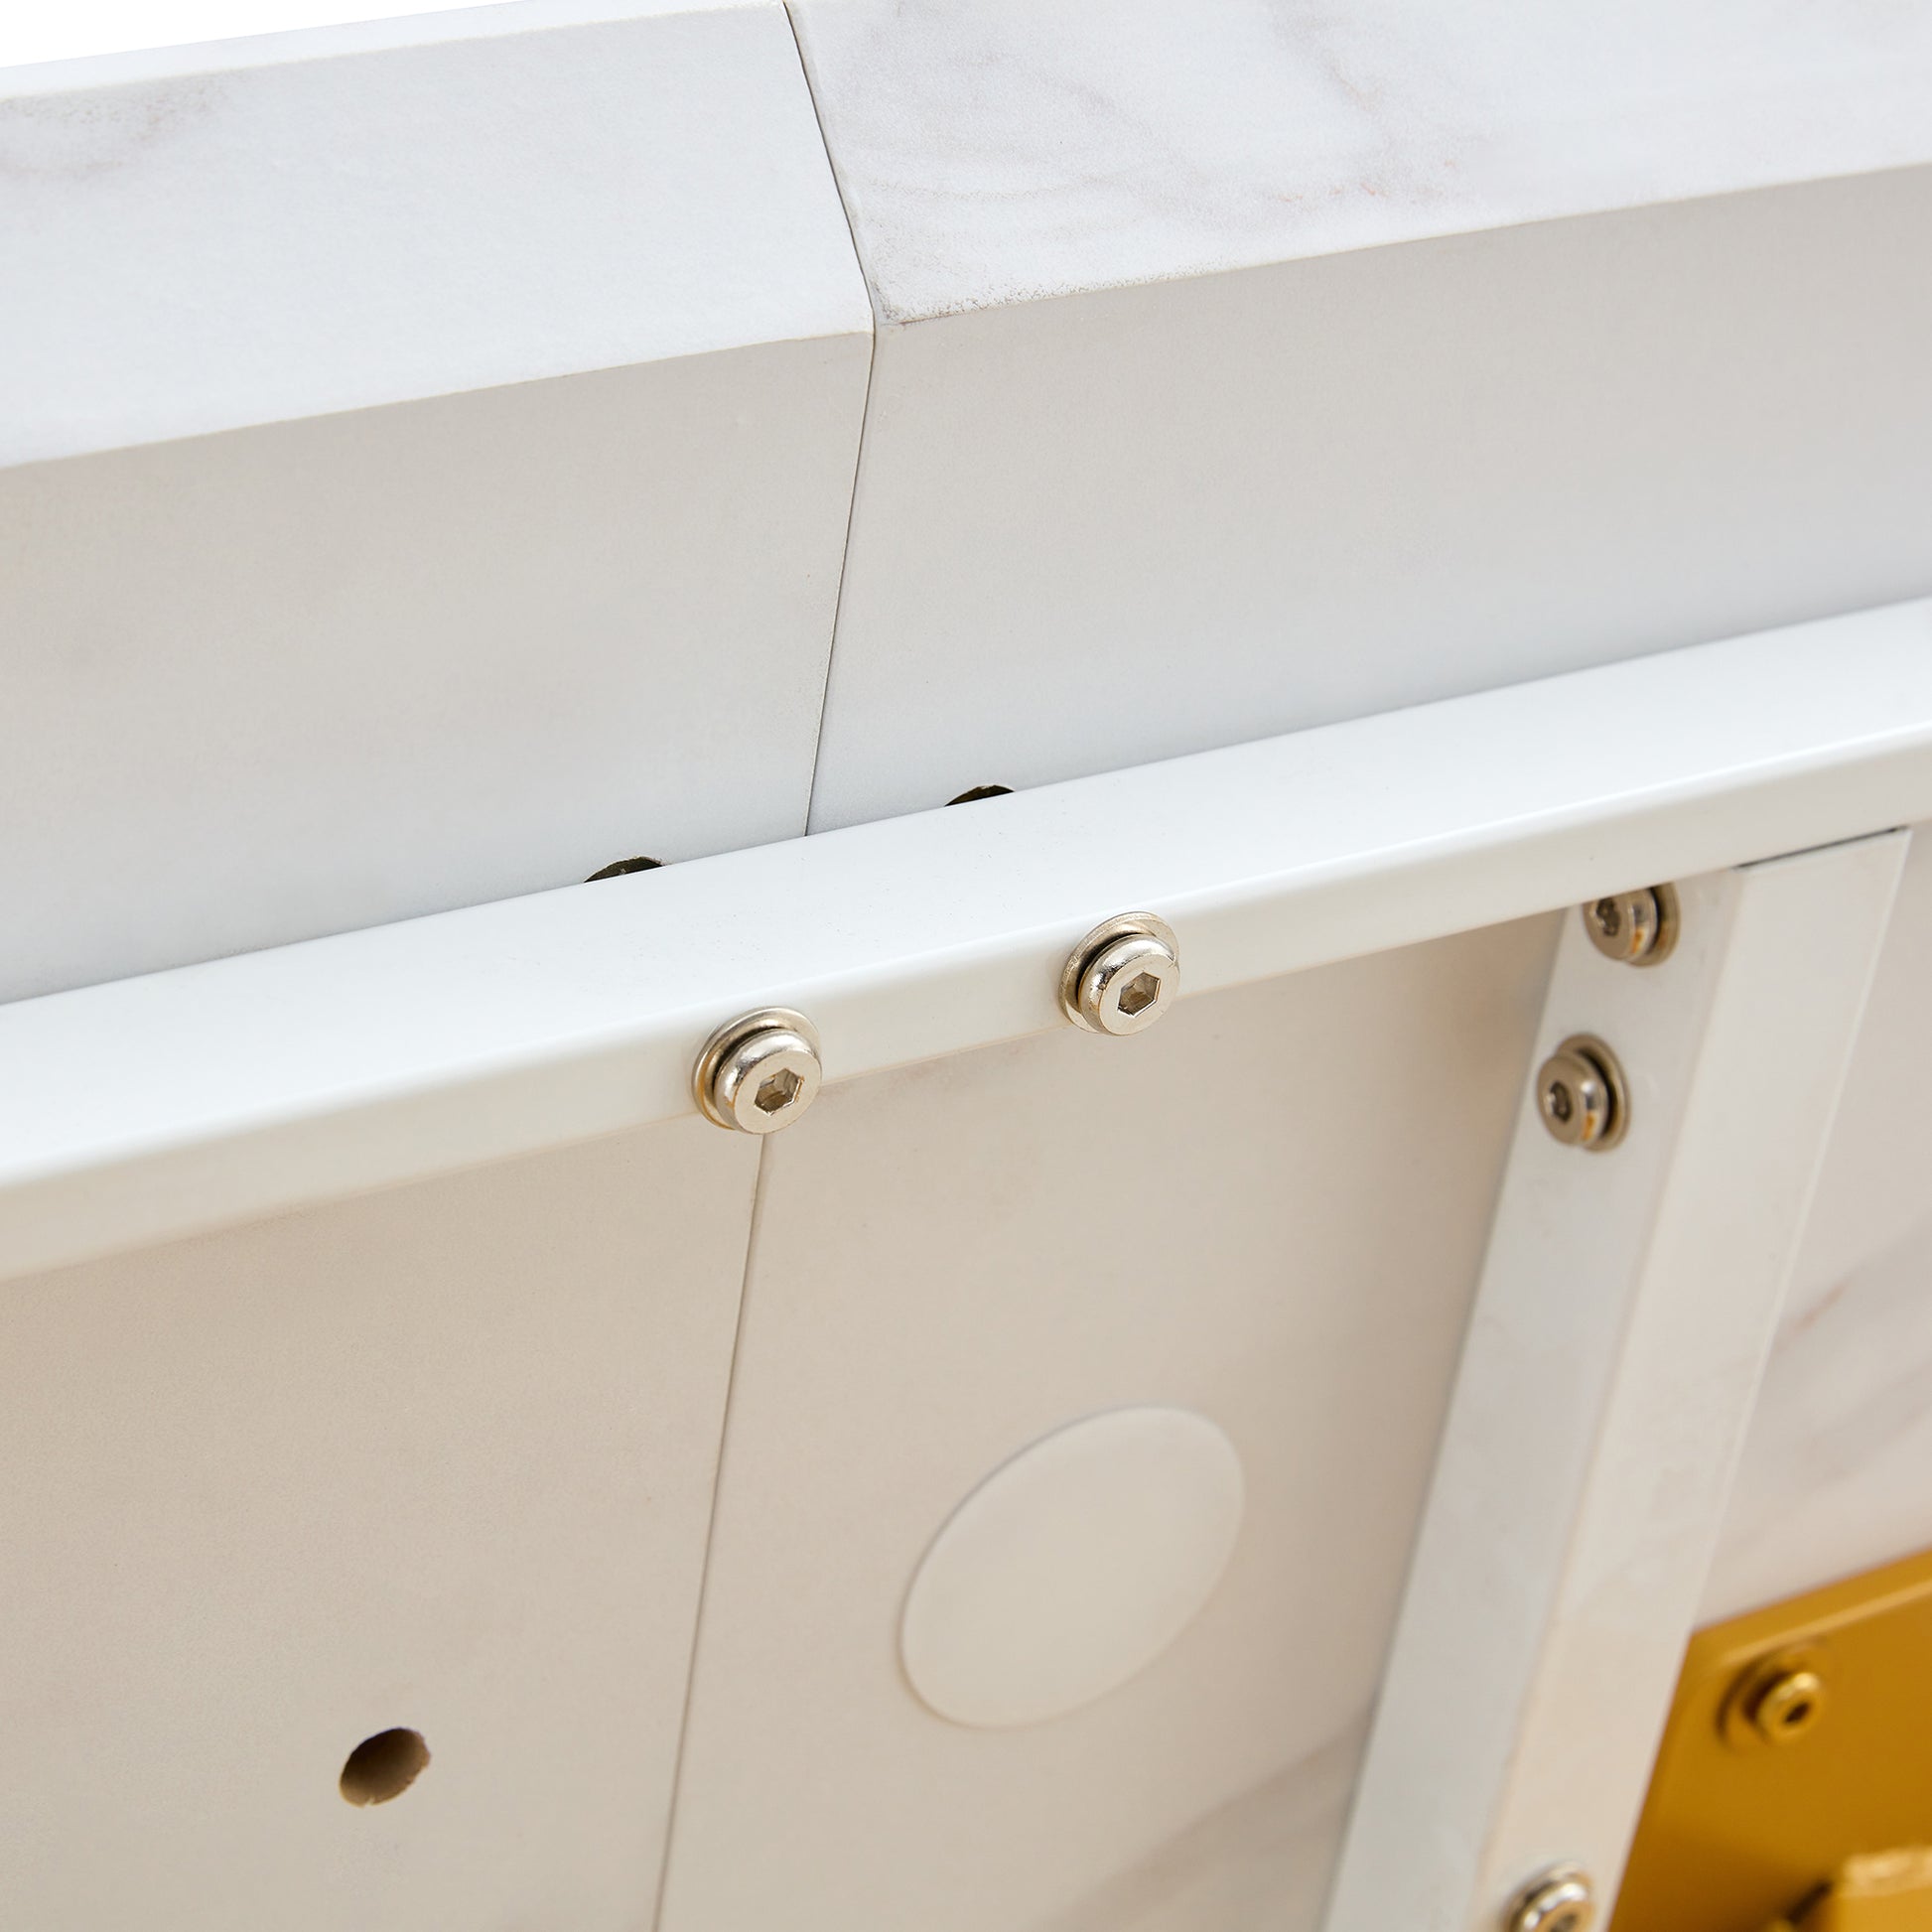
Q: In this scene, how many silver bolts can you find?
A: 5